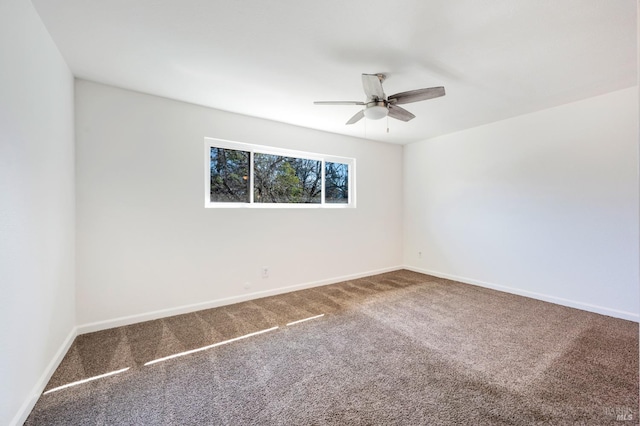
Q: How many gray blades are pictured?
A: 5